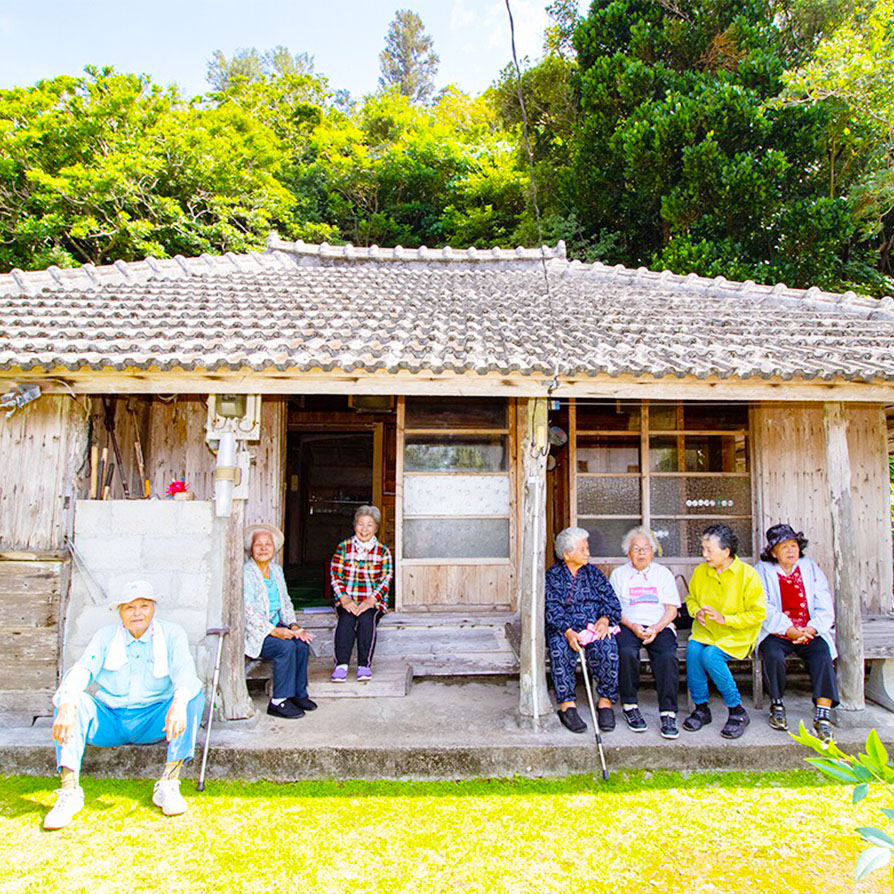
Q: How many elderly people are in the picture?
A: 7